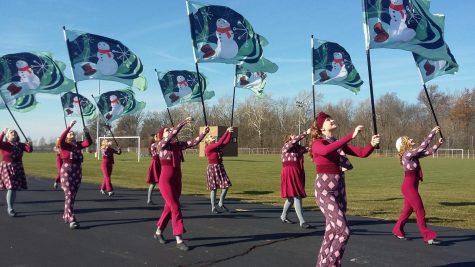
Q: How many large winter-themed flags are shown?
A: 11